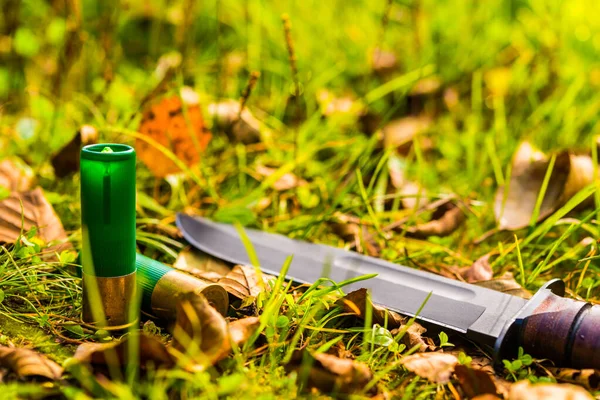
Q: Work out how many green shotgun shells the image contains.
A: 2